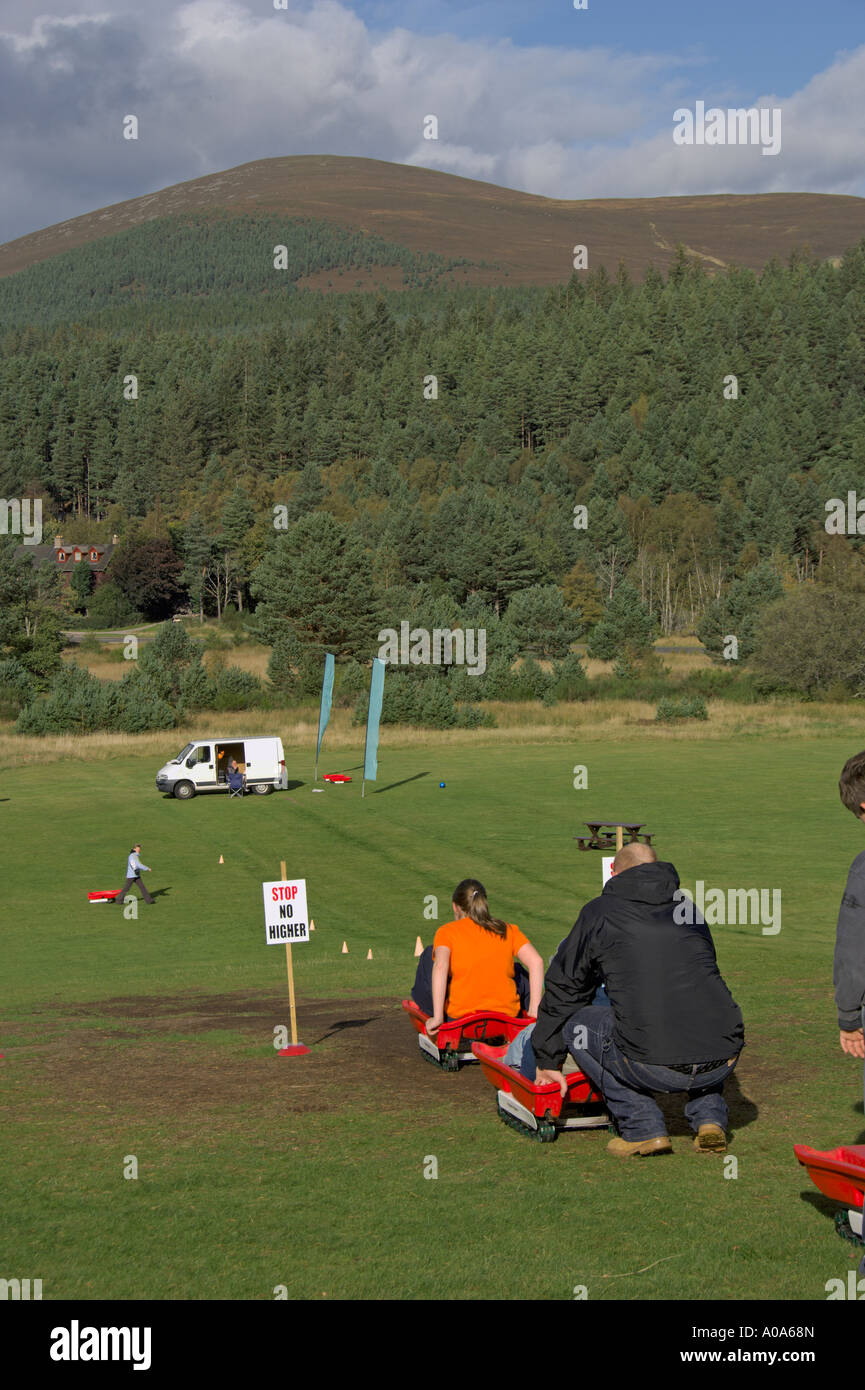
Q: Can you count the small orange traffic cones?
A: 5